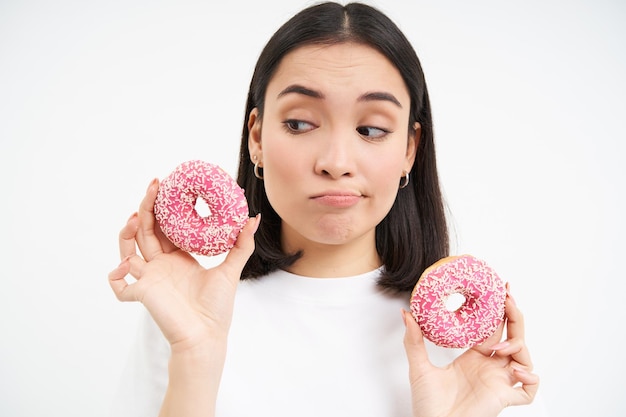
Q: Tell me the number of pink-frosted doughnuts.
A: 2